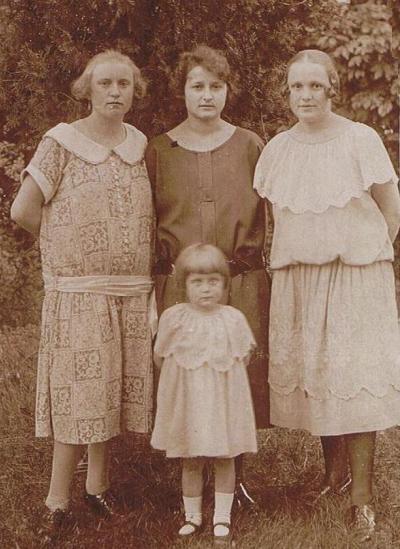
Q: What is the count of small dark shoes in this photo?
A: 2